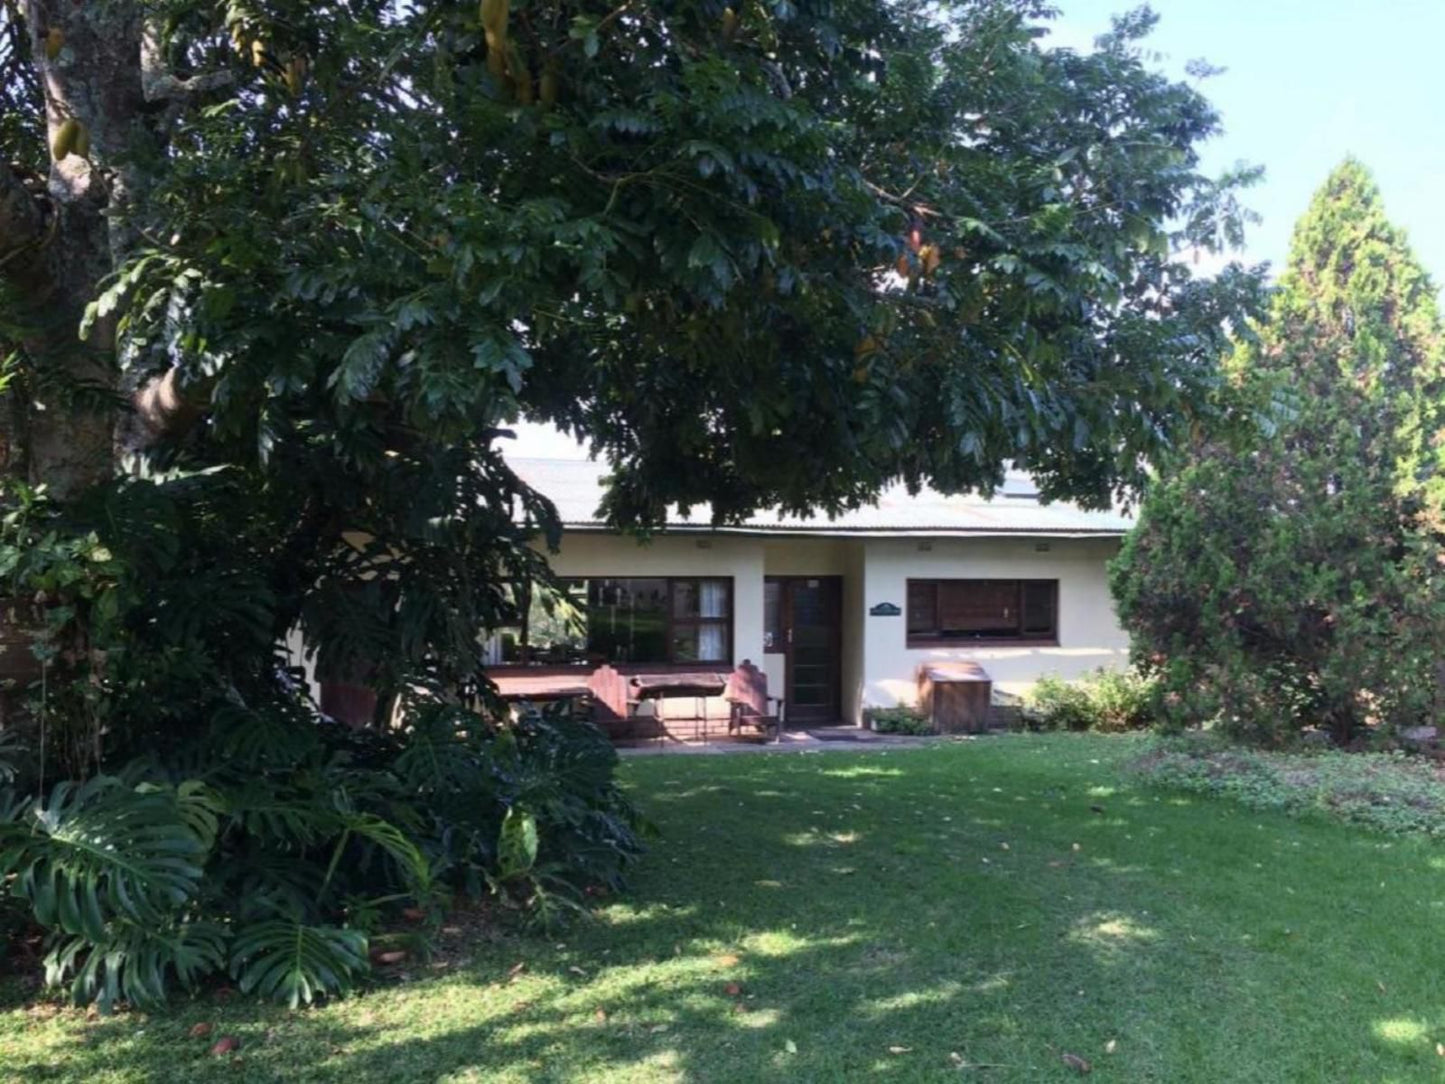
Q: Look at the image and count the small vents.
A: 3